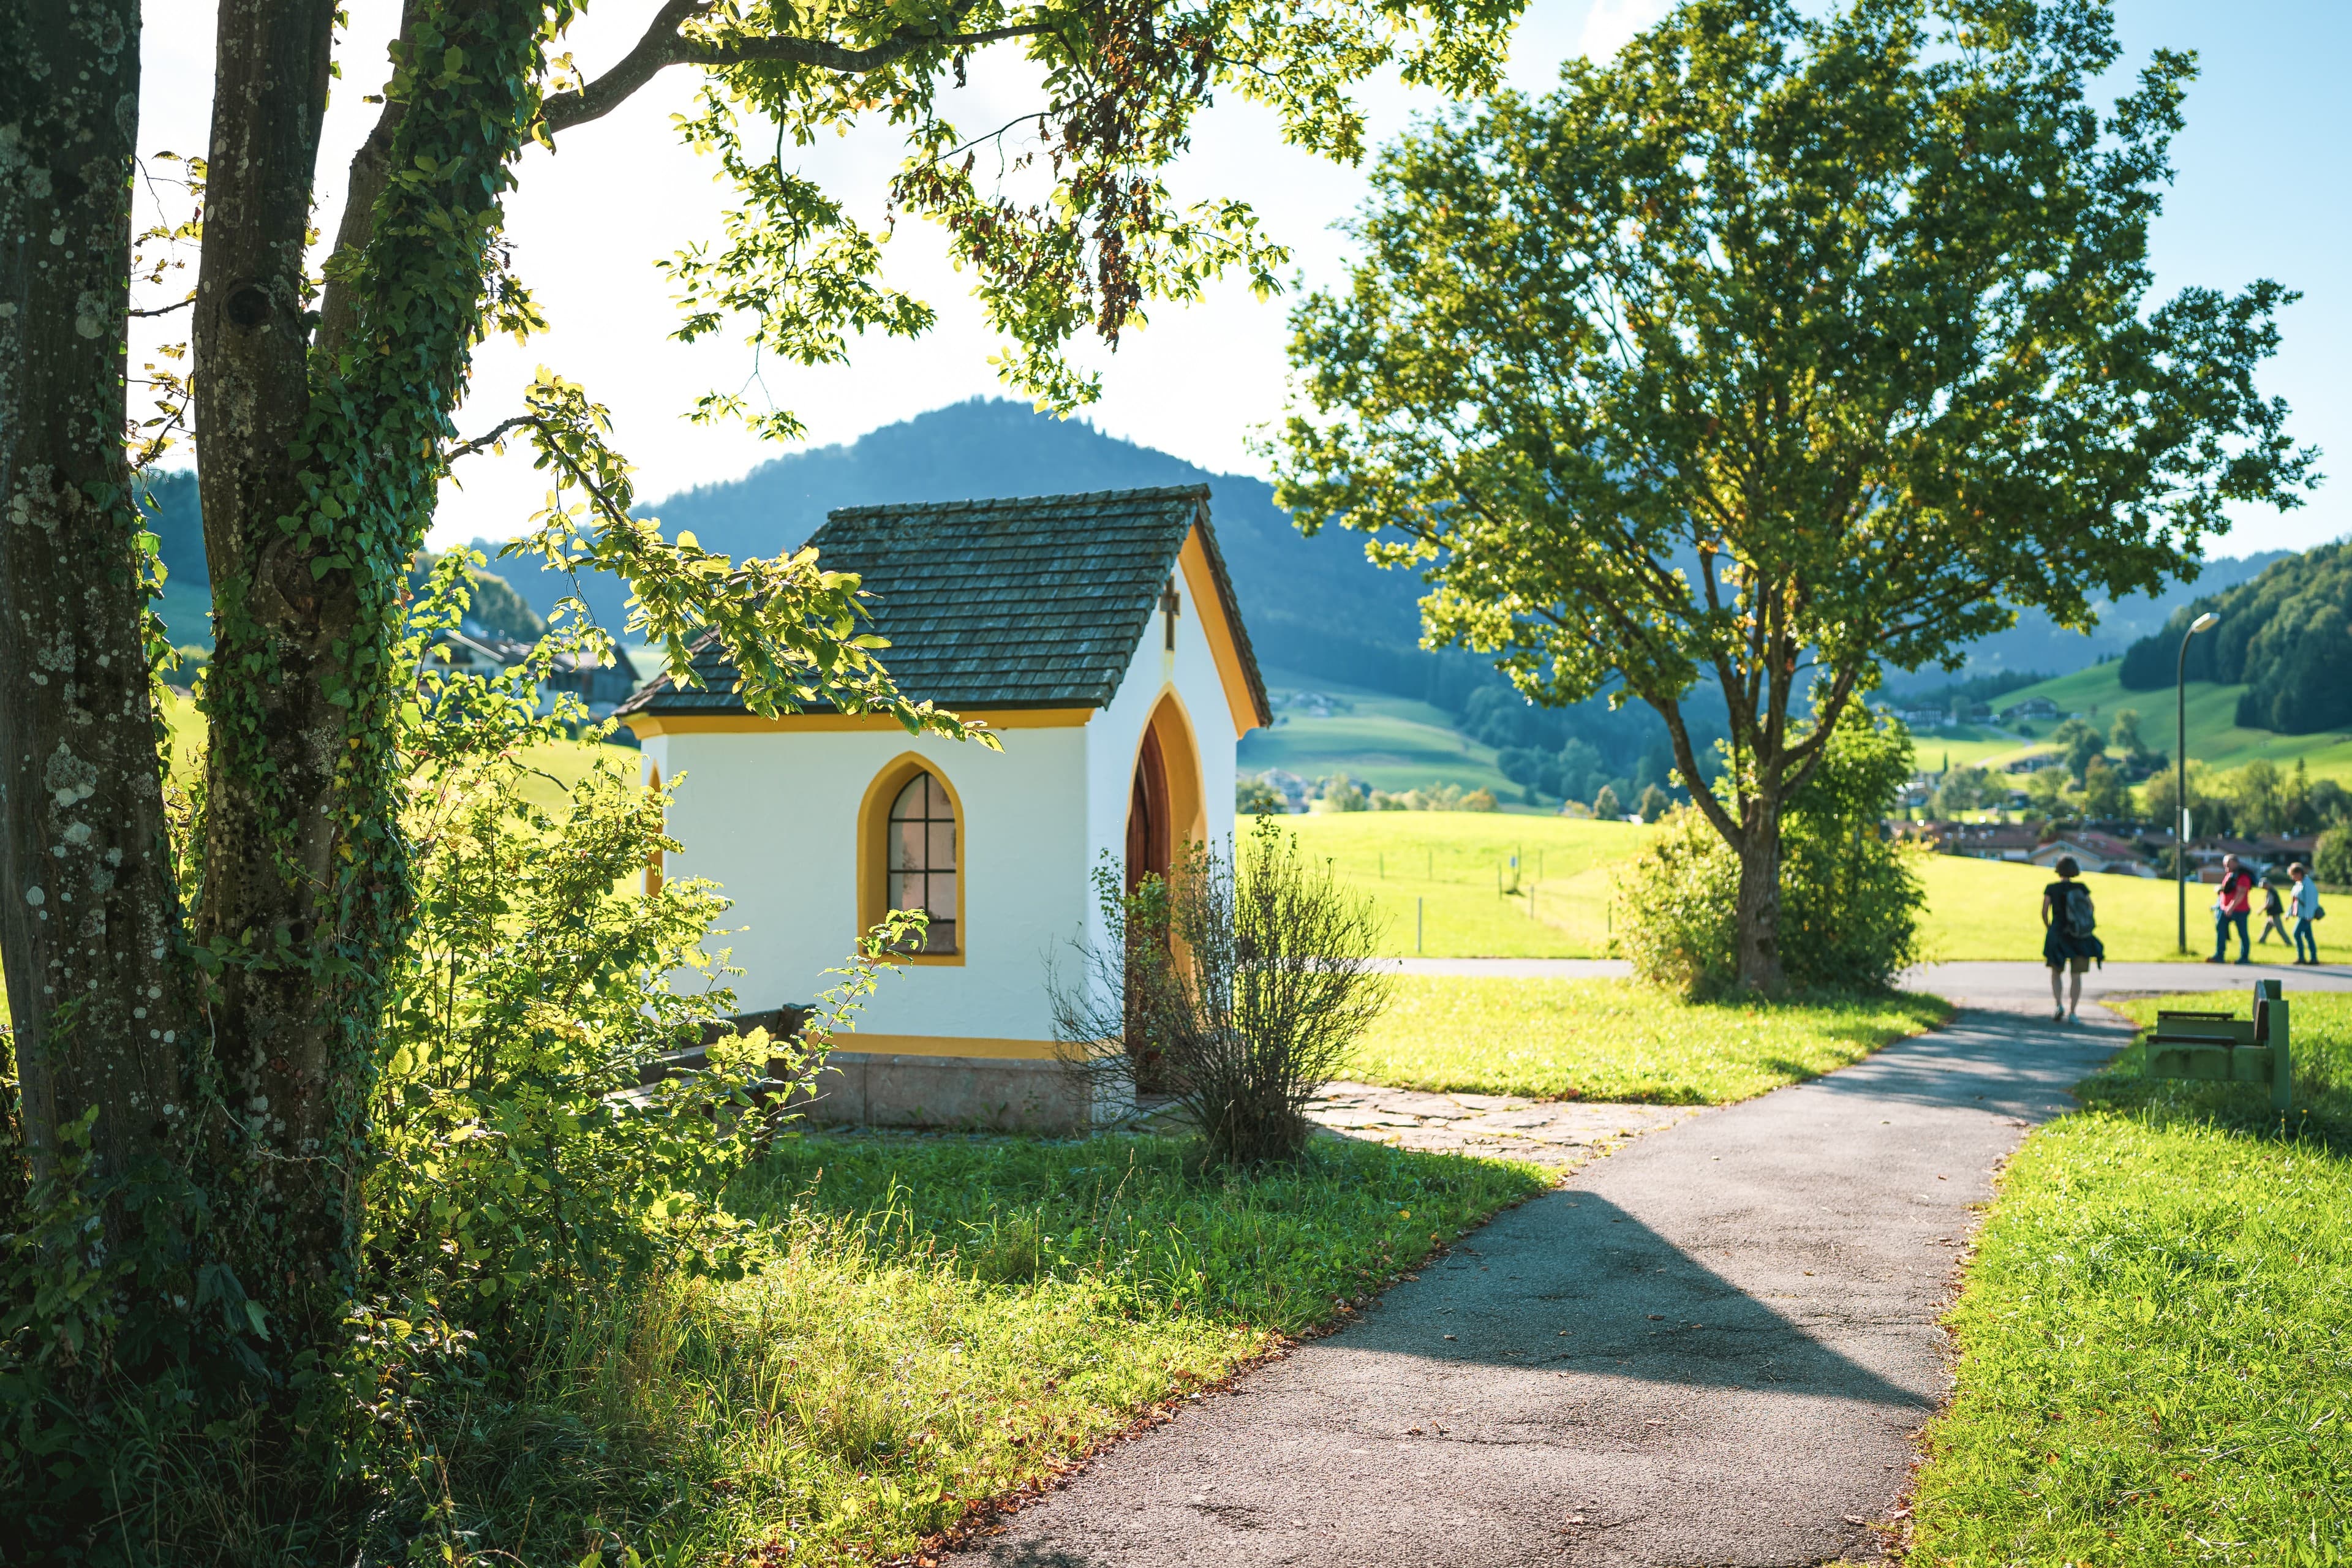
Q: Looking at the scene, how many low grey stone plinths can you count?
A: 1